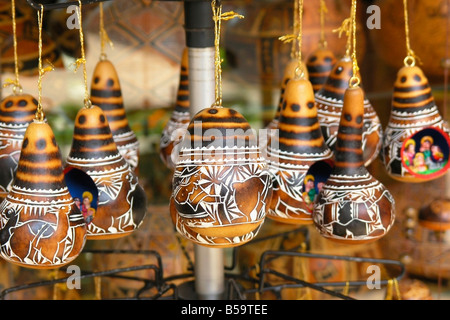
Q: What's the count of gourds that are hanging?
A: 12